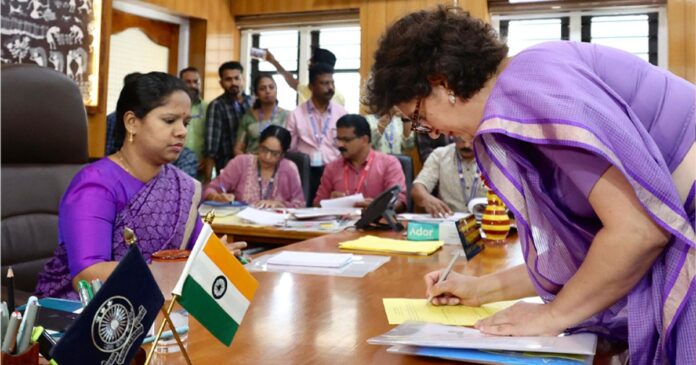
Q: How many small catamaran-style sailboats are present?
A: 0